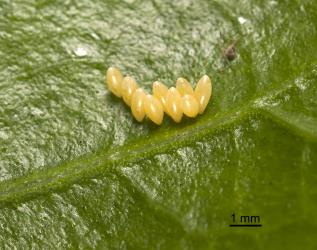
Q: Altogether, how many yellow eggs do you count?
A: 9